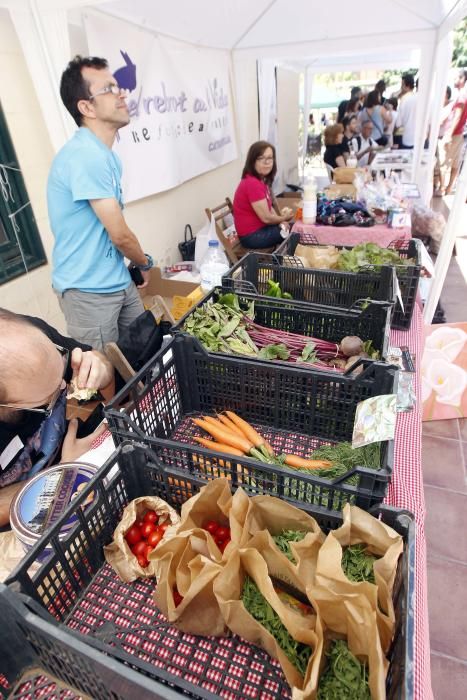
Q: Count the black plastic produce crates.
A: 6